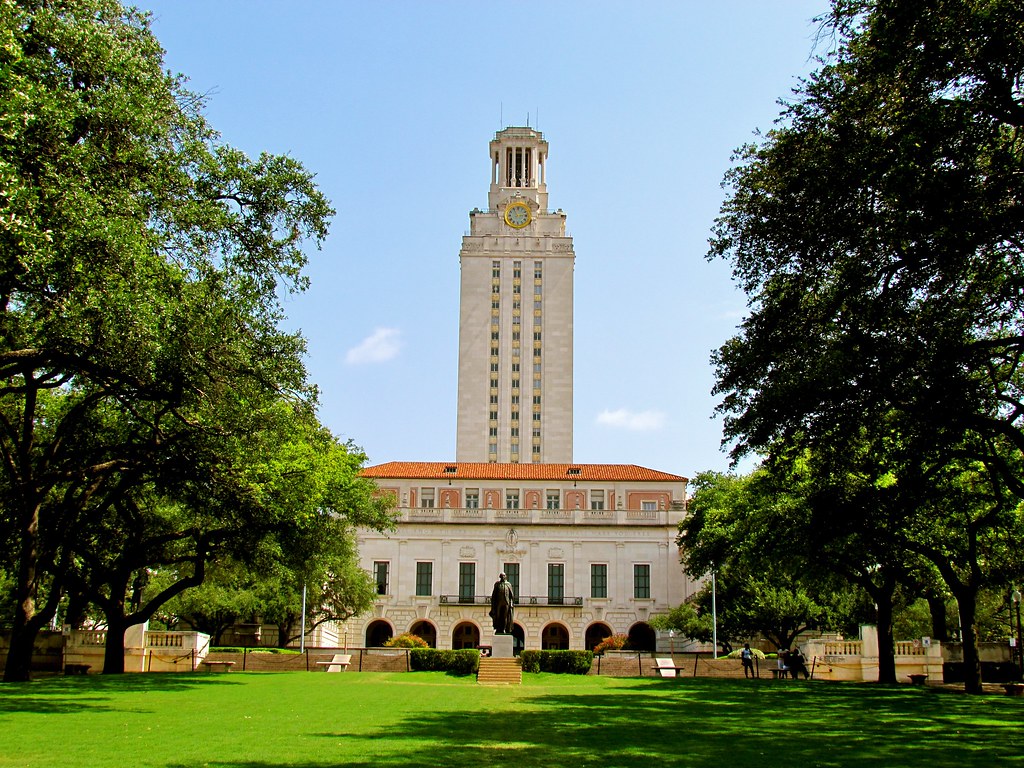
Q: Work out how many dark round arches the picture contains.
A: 7